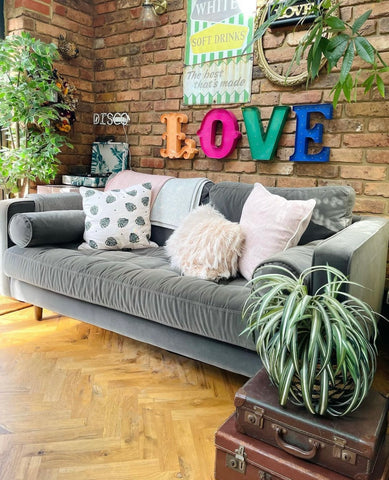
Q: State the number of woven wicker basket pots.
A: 1